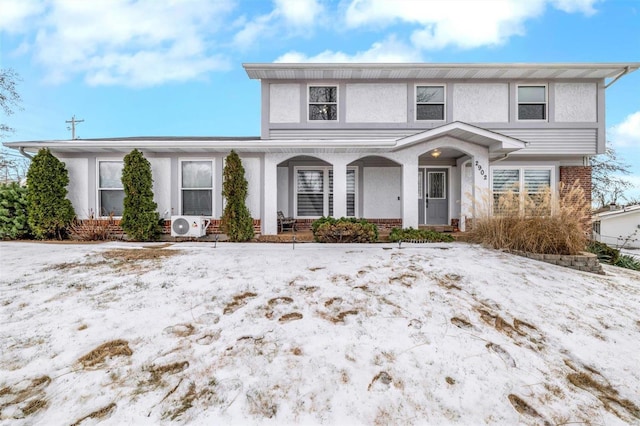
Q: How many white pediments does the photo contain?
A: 1